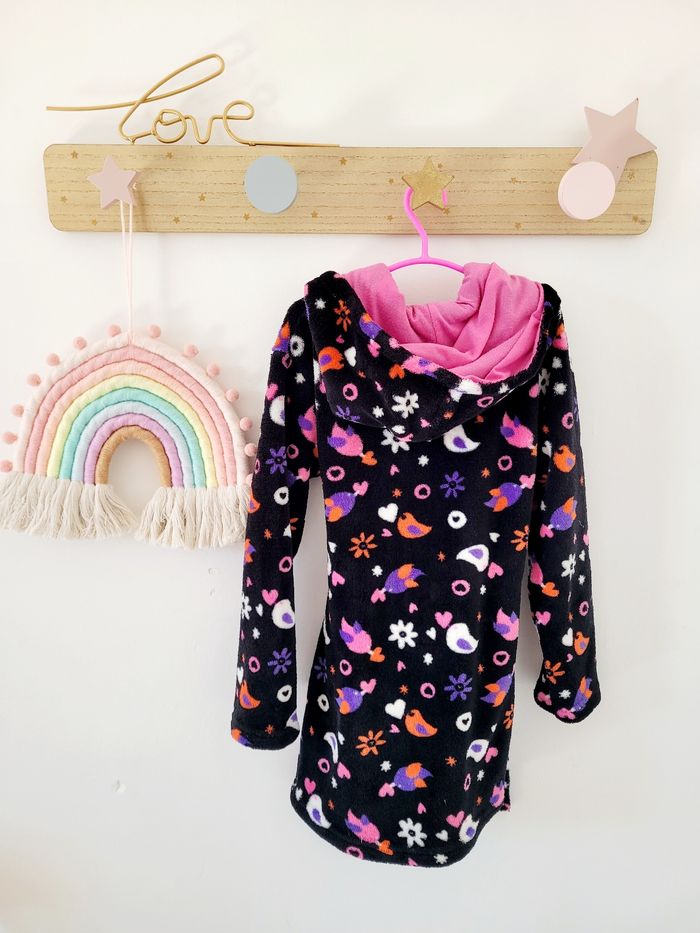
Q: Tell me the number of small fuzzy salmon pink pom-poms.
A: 14